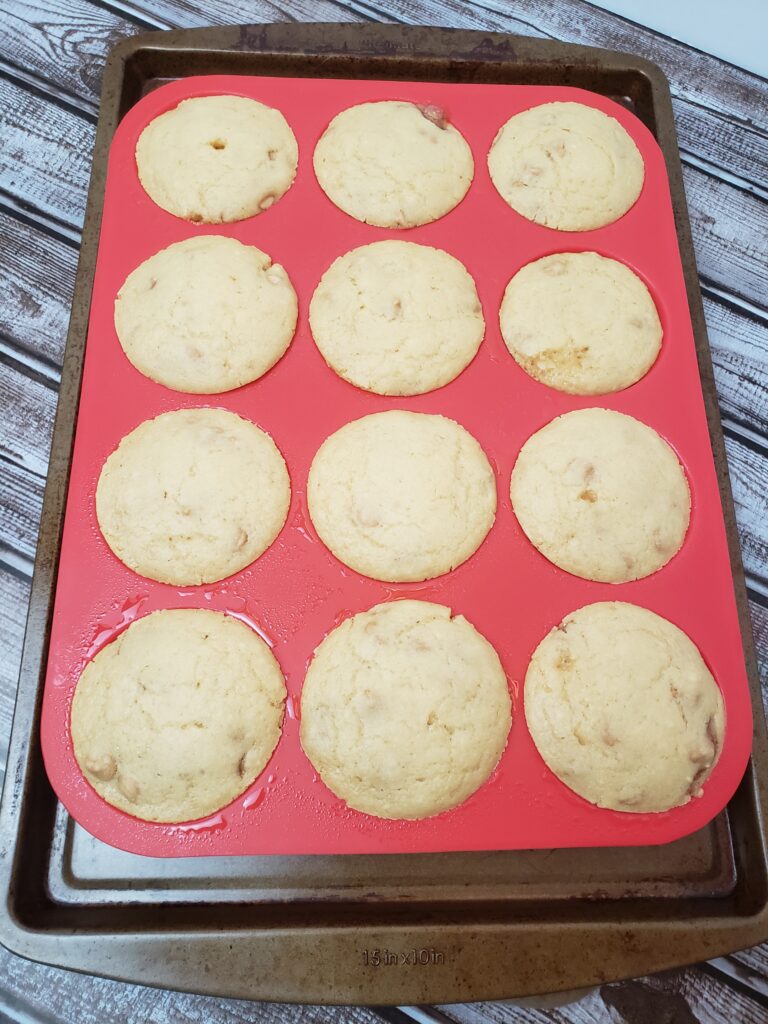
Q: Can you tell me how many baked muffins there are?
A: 12